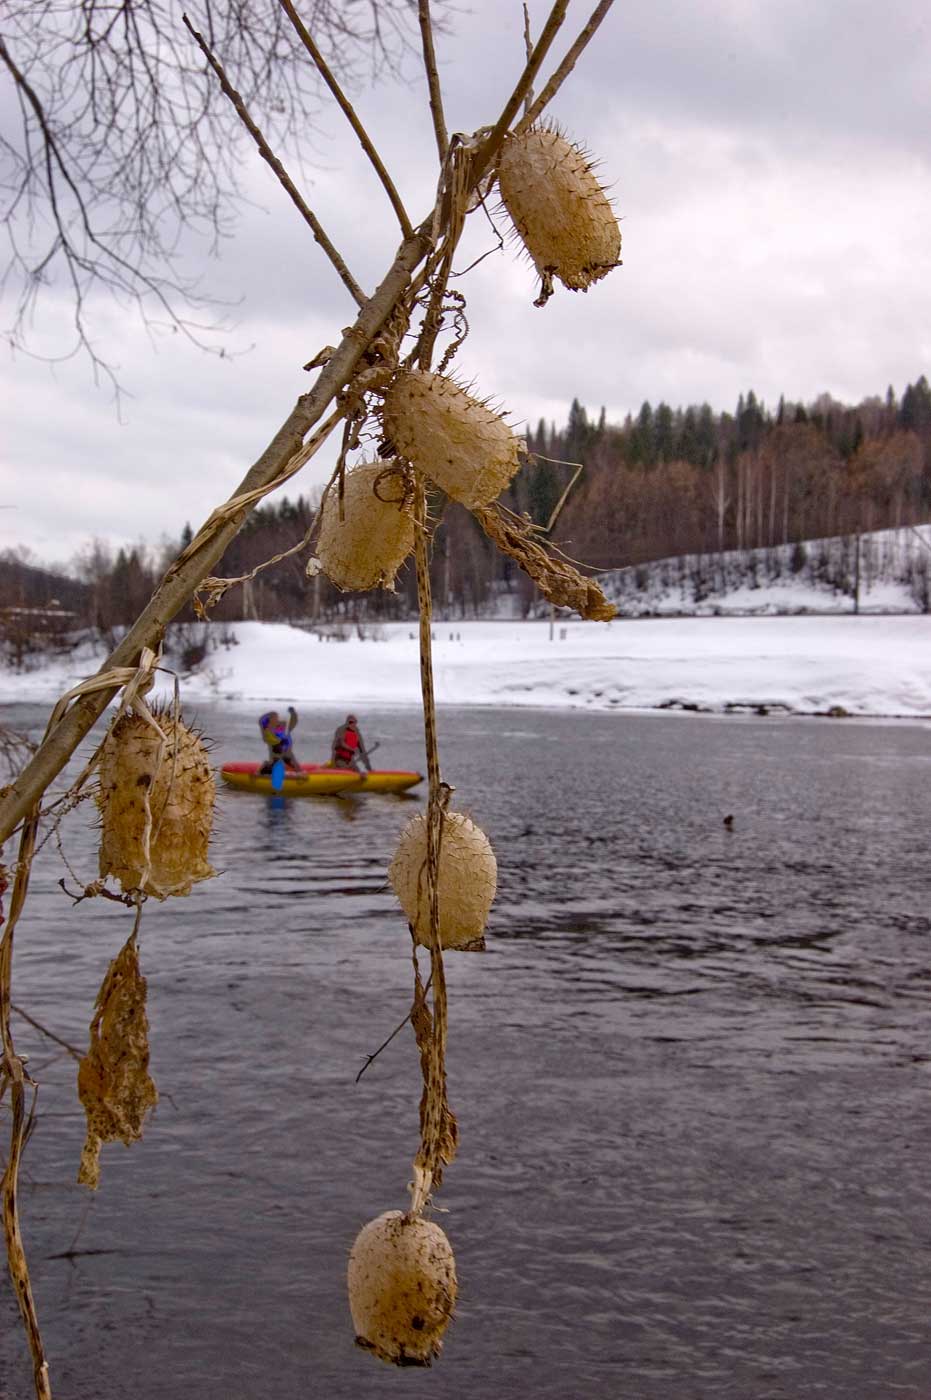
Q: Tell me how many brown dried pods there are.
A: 6